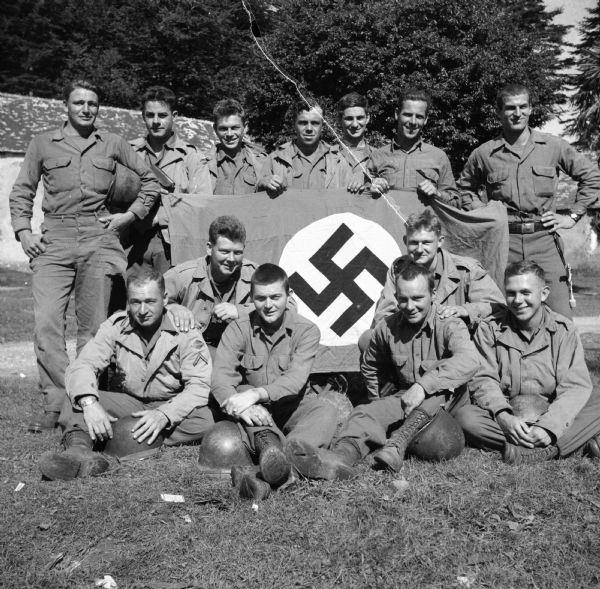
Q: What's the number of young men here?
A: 13